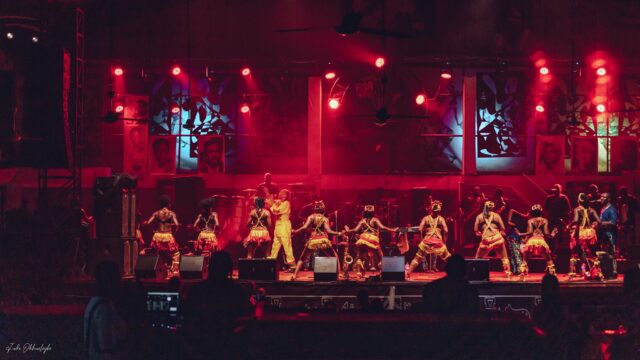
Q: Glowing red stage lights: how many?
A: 15